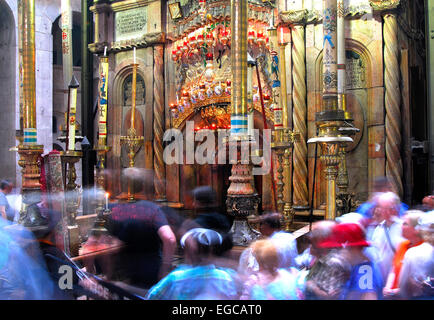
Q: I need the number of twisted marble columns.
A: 3